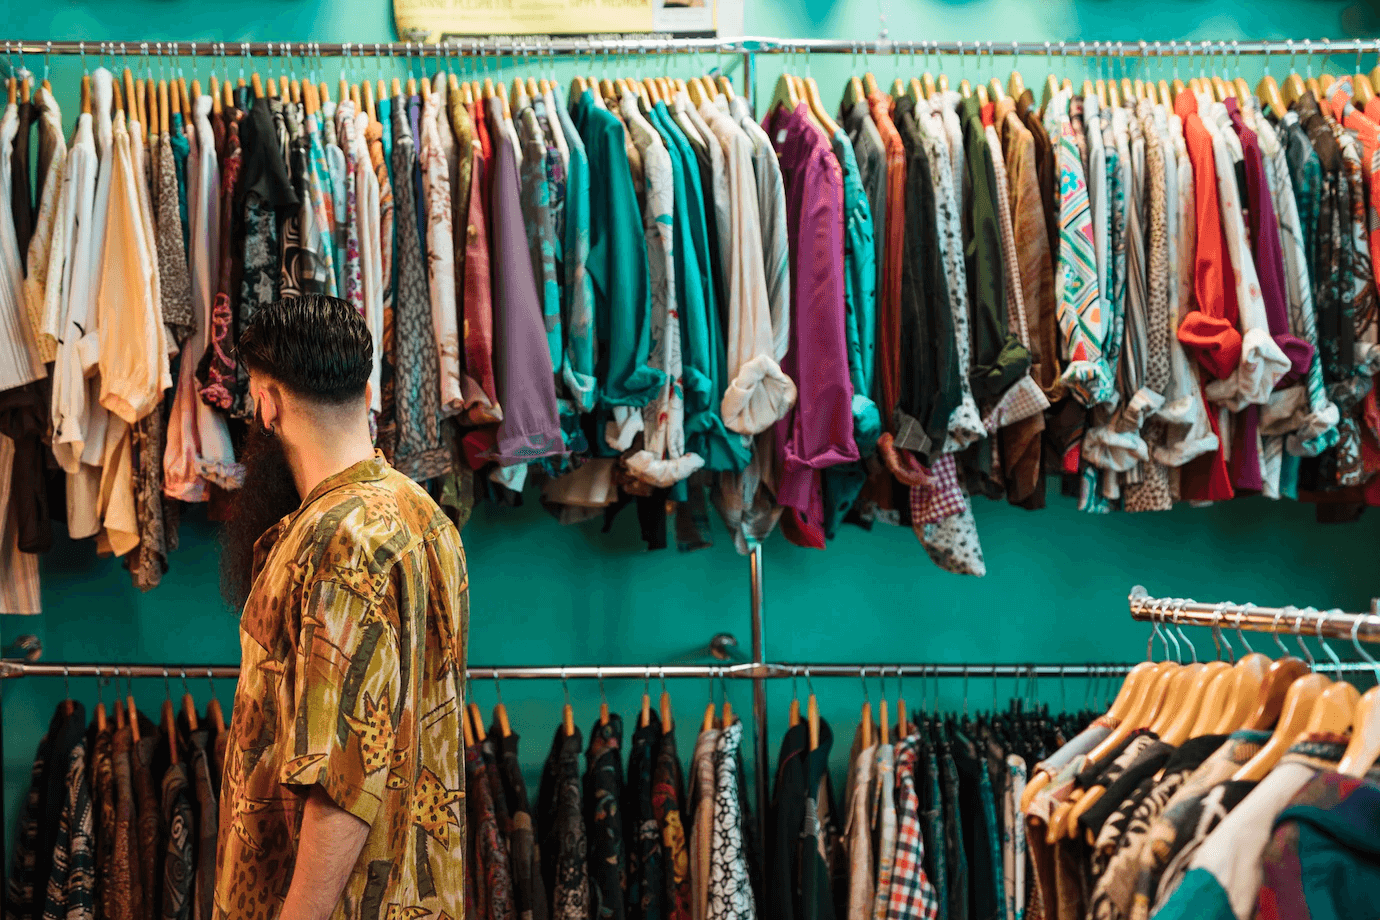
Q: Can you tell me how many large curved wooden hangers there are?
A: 11